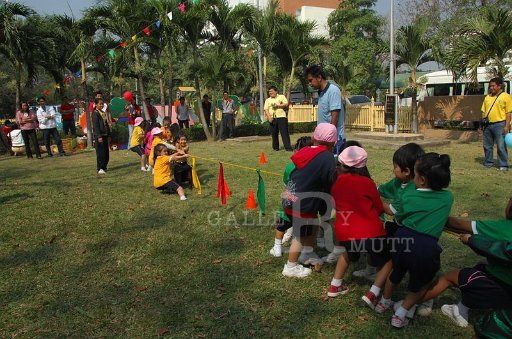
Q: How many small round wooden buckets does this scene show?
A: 0